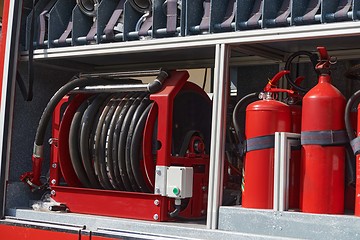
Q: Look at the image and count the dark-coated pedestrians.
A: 0